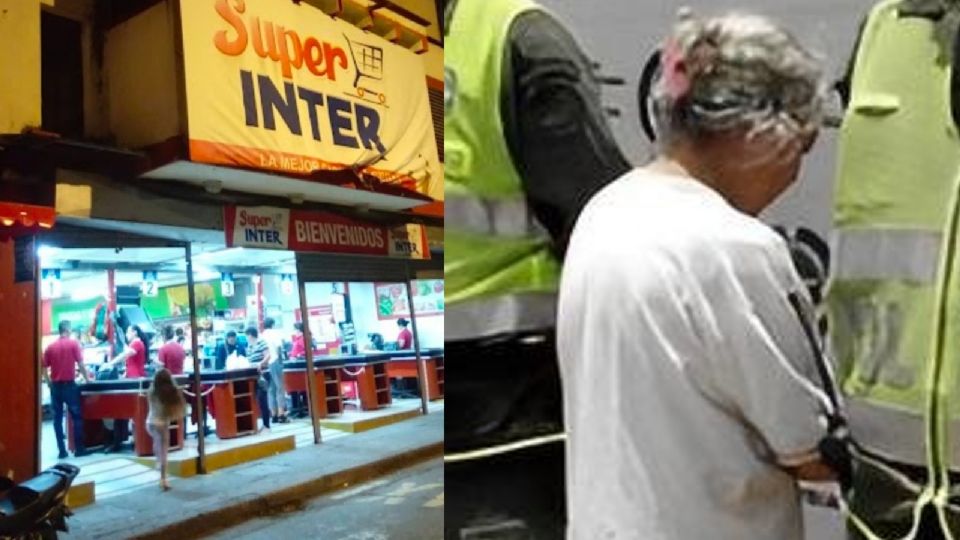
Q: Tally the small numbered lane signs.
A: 4